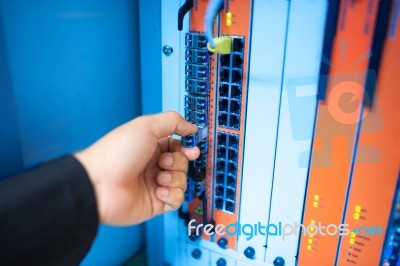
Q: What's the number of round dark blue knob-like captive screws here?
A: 6